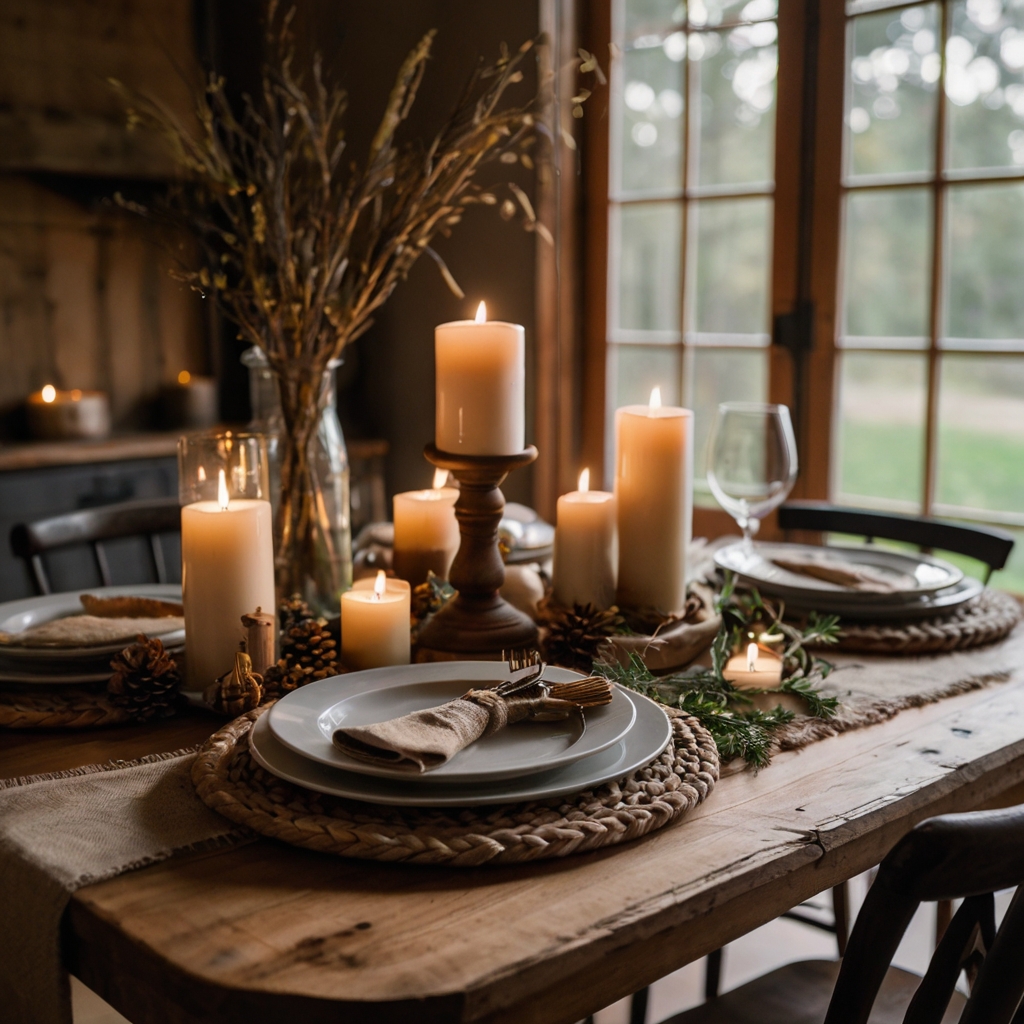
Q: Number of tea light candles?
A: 1